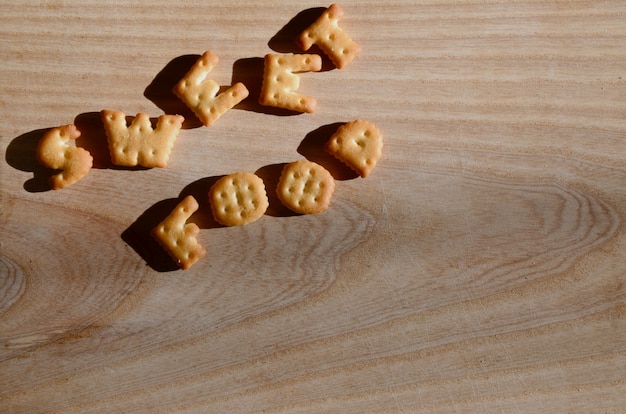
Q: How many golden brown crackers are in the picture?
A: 9